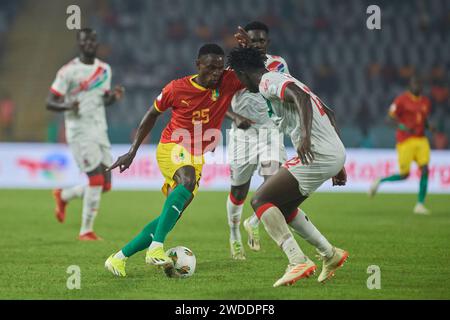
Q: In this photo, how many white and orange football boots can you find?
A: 2